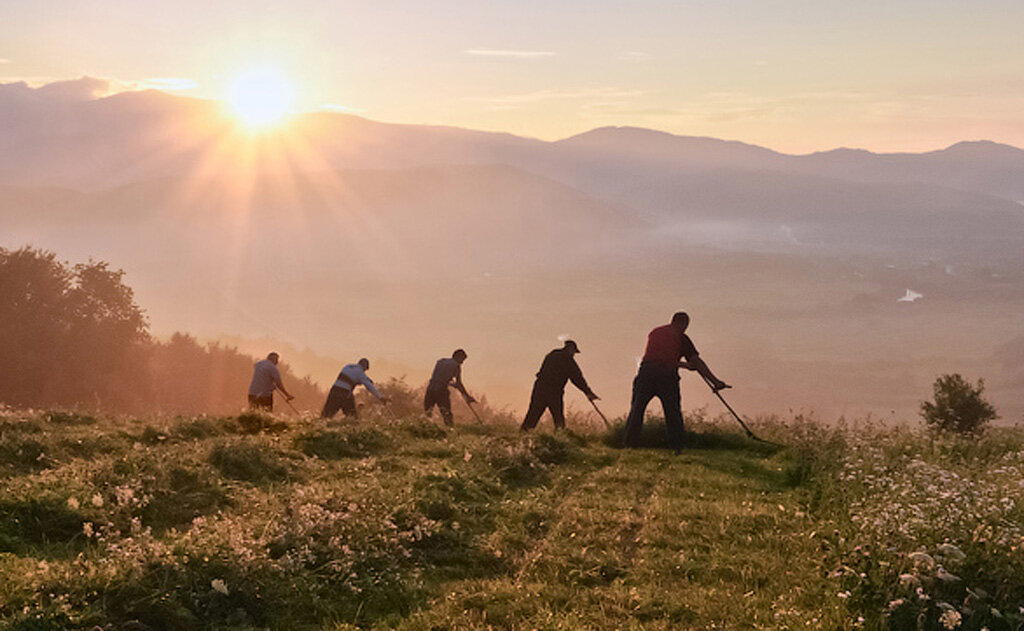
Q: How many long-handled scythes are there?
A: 5